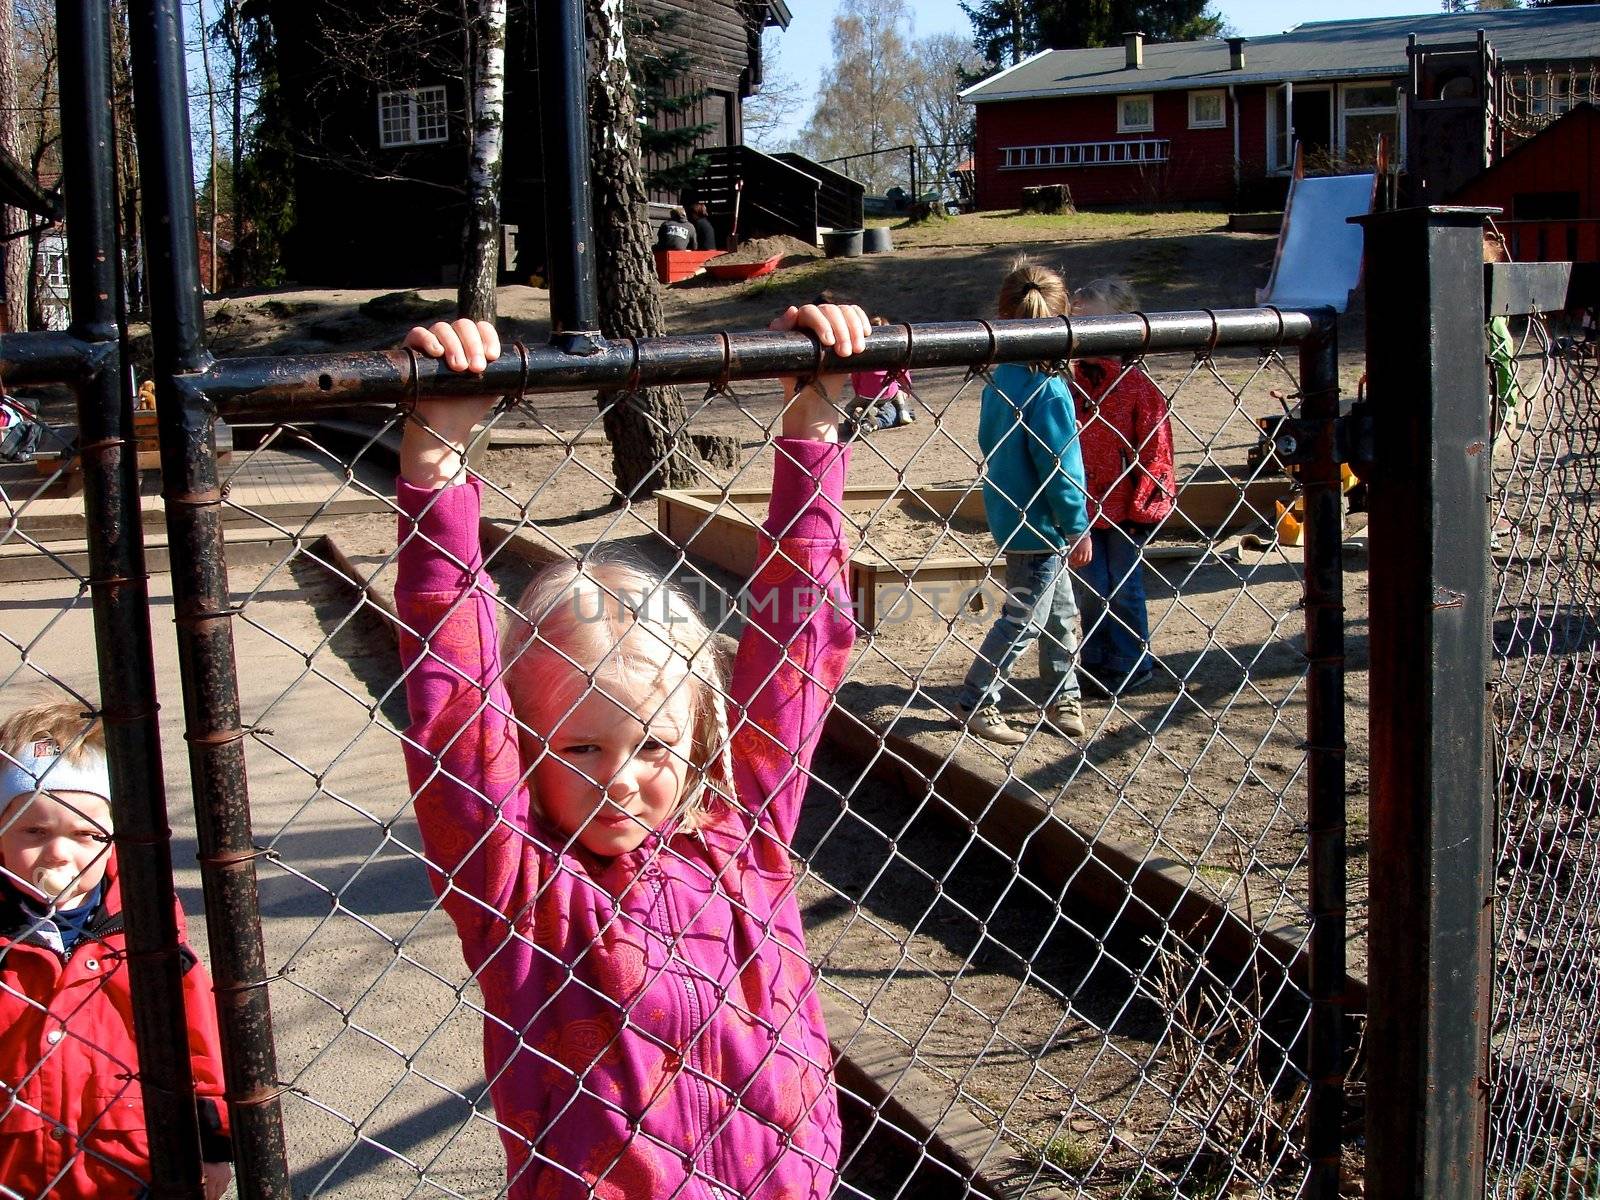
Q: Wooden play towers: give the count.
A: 1